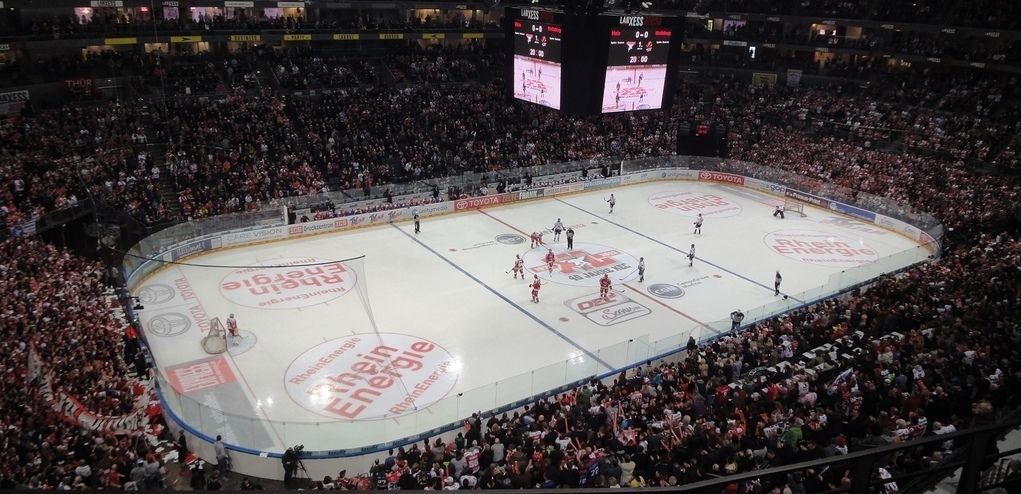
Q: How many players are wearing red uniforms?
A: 6